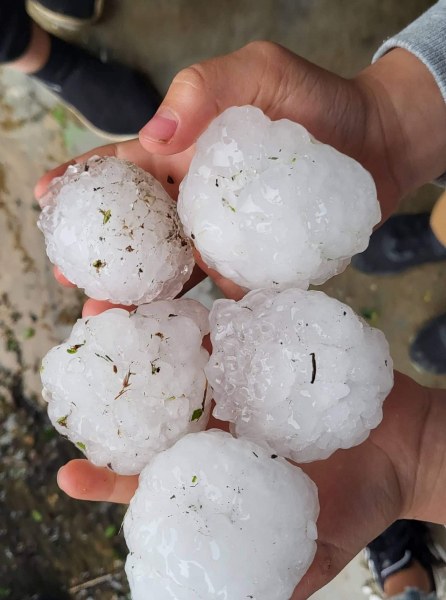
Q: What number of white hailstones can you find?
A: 5